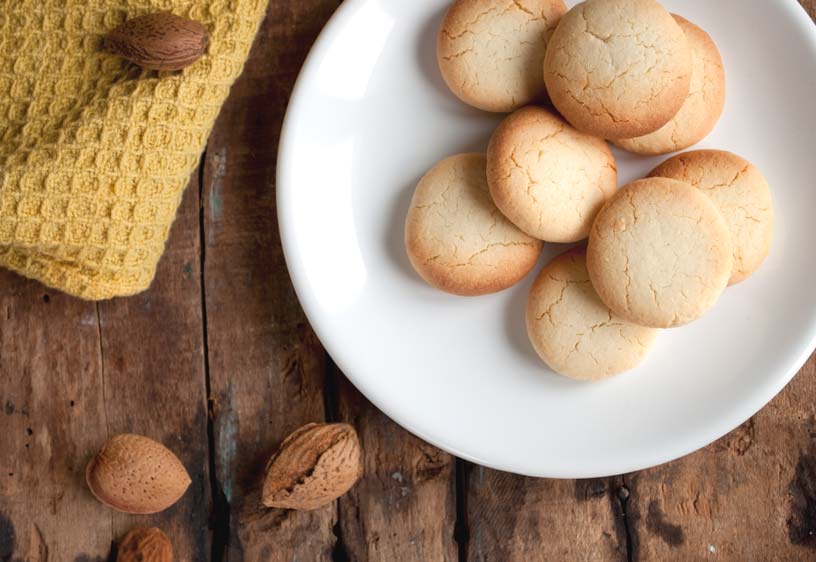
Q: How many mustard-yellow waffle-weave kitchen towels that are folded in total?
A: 1